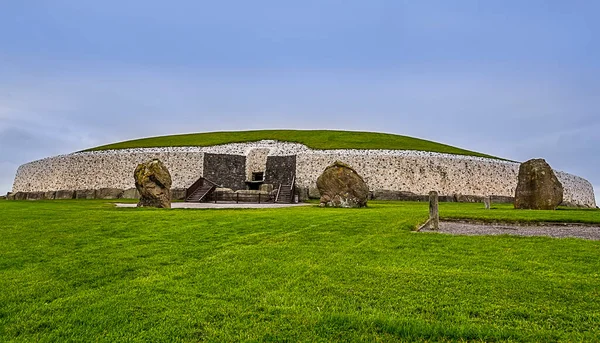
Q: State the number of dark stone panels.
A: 2